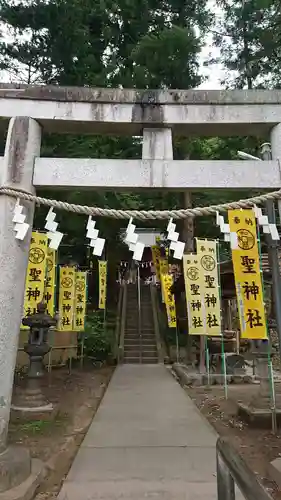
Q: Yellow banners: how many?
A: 11